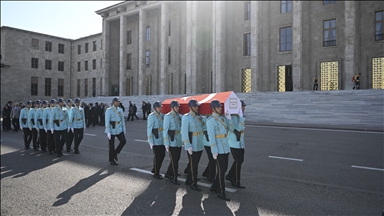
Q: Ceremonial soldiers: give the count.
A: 14